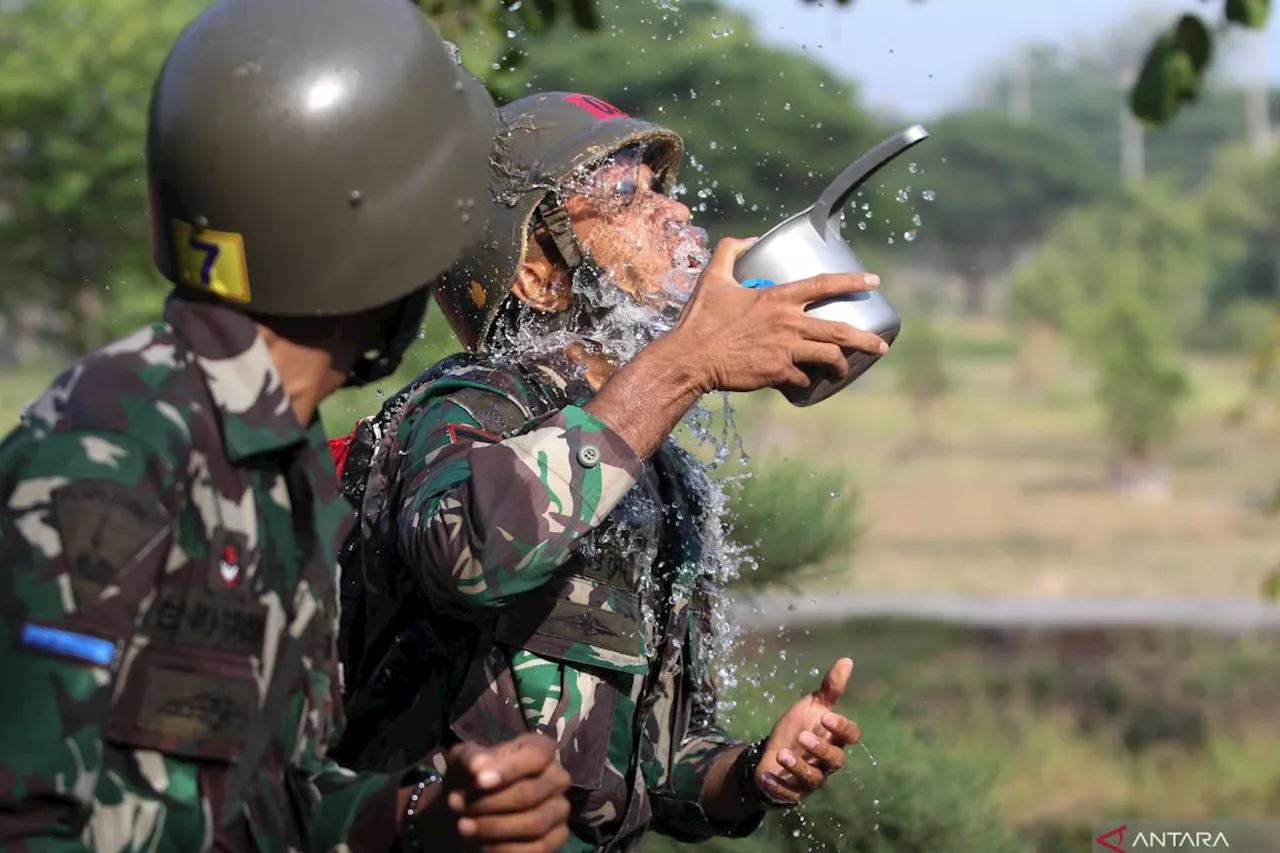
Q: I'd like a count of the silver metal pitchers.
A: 1